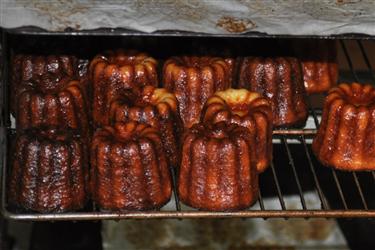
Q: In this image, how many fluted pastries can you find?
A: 12